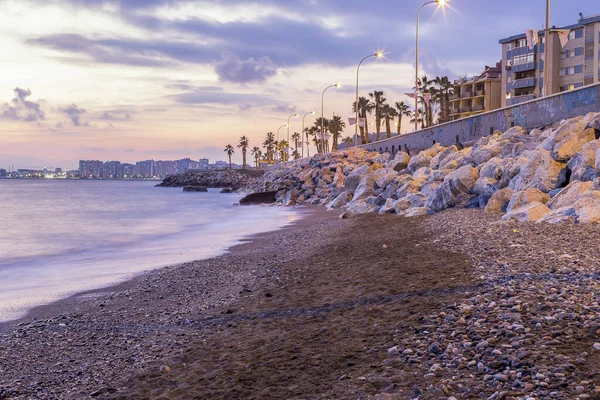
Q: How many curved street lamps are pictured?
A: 6